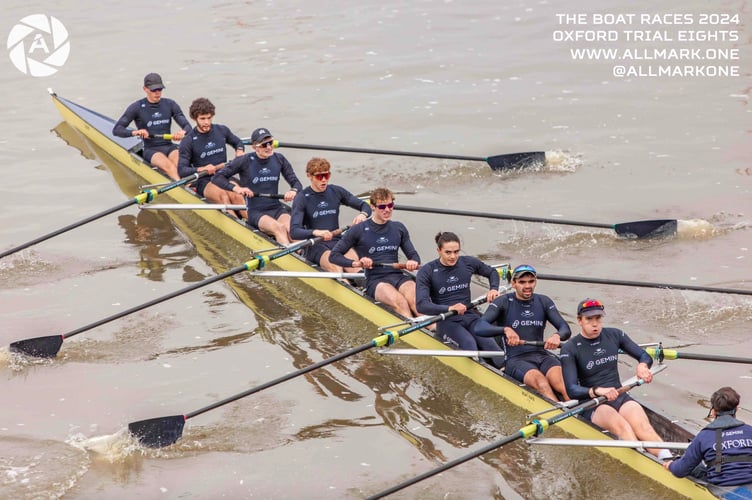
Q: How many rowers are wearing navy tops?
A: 8